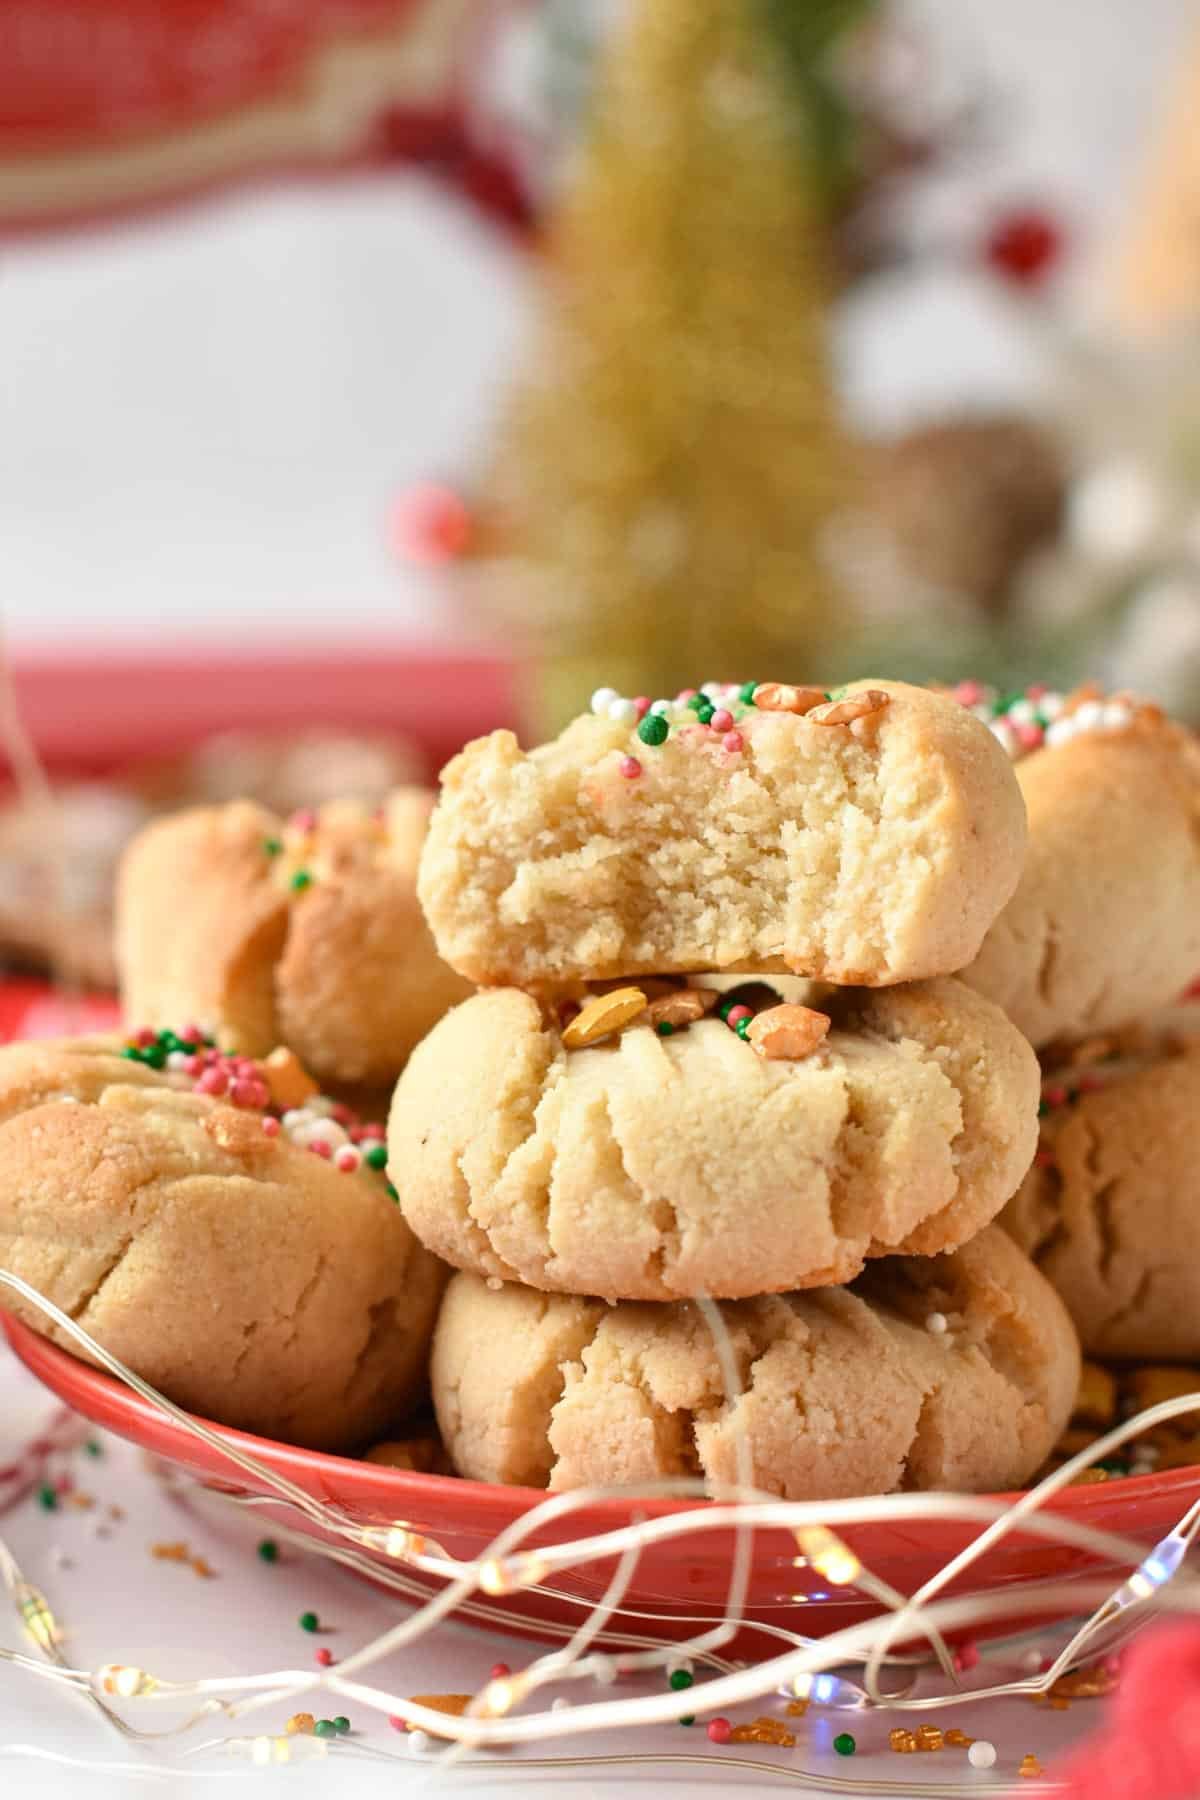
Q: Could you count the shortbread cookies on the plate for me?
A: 7